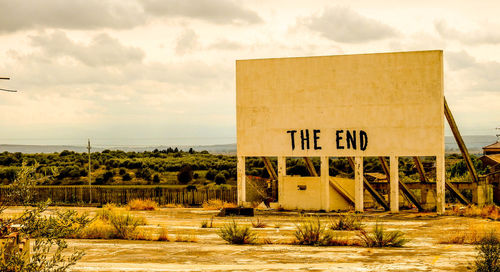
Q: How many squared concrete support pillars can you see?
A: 6